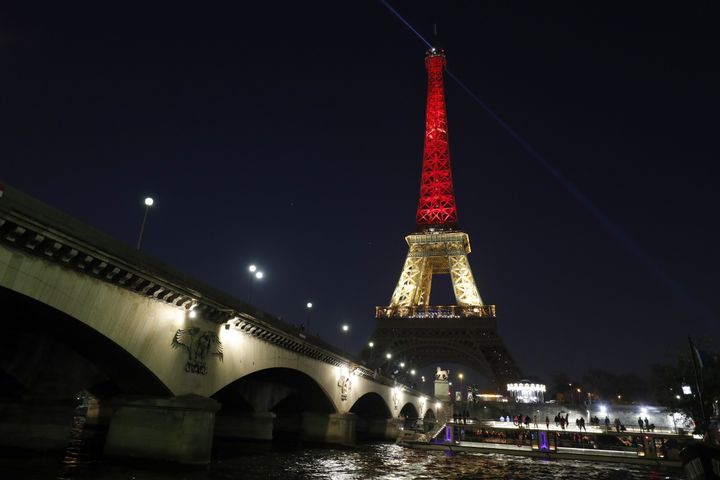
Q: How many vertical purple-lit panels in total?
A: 2